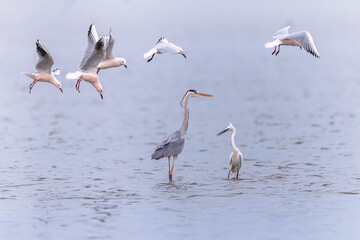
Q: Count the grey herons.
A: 1